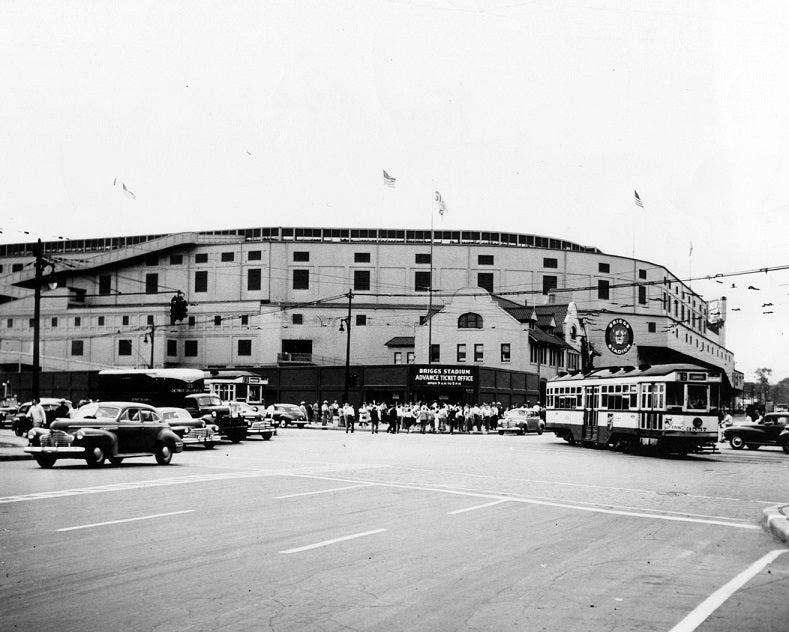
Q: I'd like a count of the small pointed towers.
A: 2